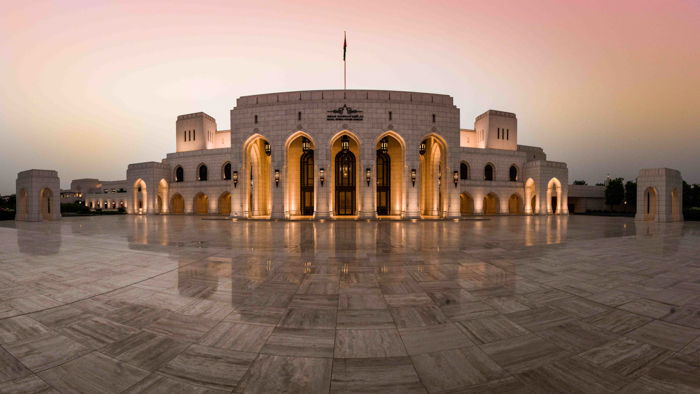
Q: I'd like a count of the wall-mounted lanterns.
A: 6